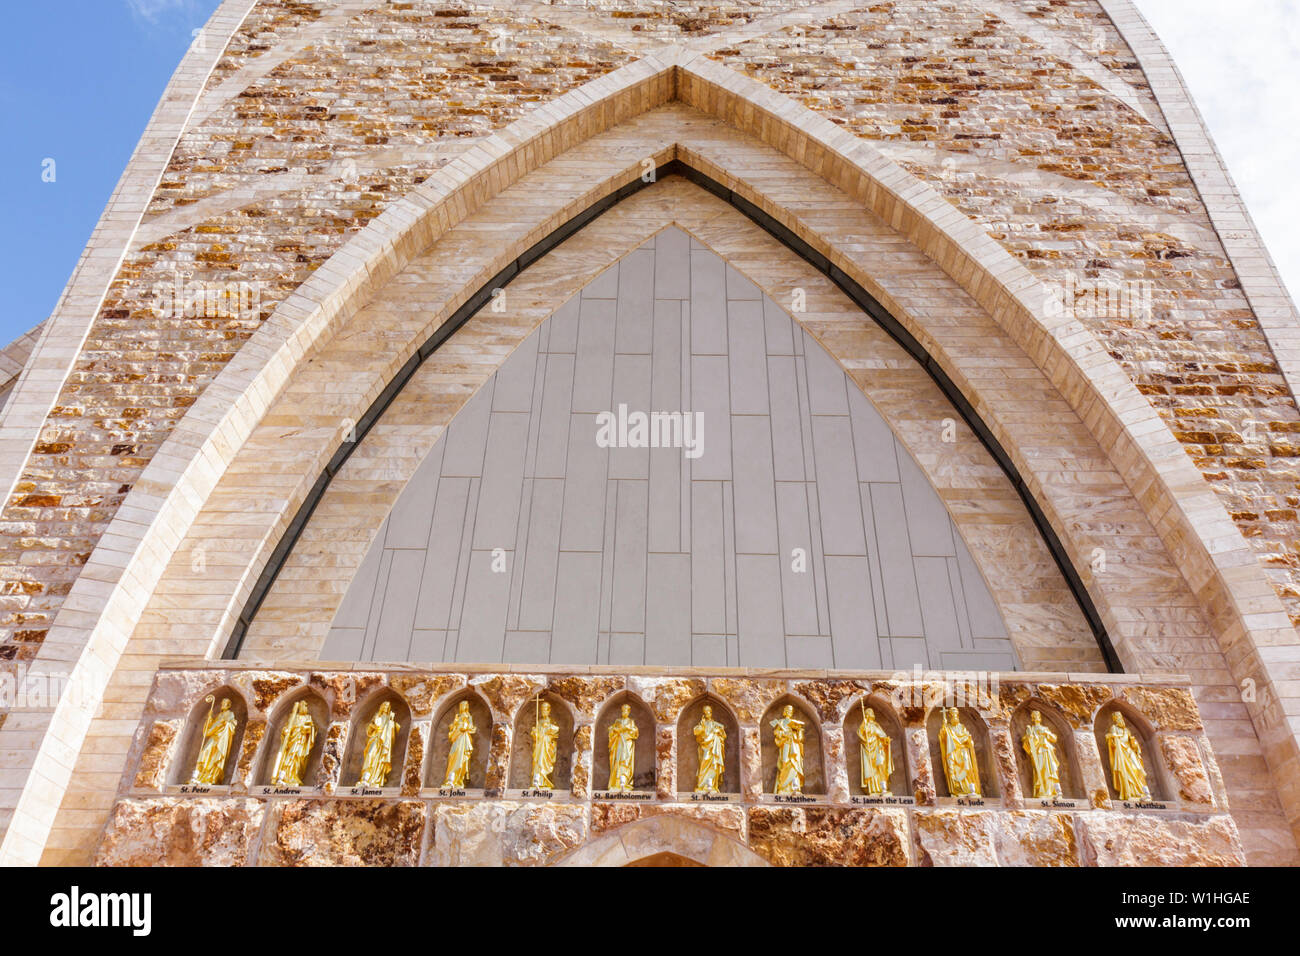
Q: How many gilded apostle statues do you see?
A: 12